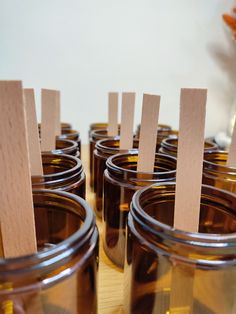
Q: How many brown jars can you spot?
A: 14